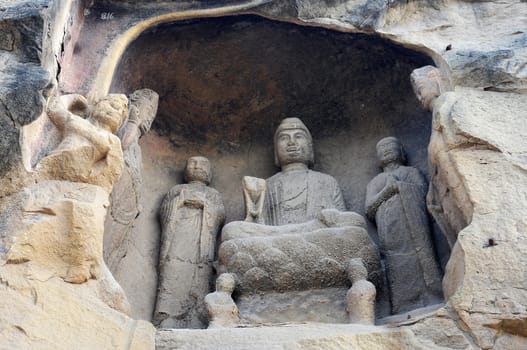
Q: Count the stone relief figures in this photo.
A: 8